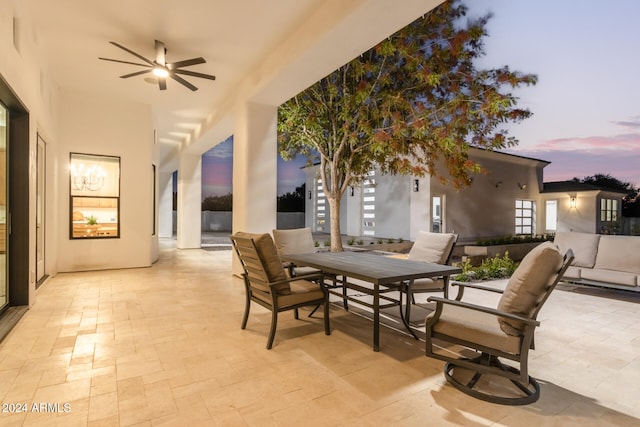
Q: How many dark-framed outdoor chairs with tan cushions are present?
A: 4